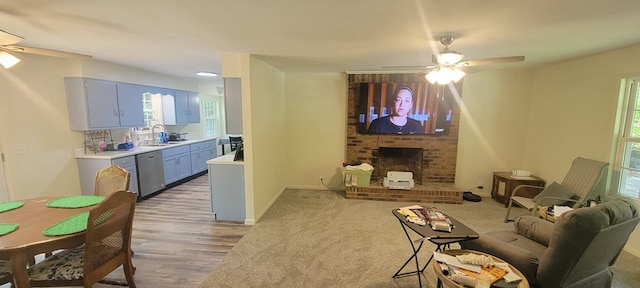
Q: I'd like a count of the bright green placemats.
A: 4